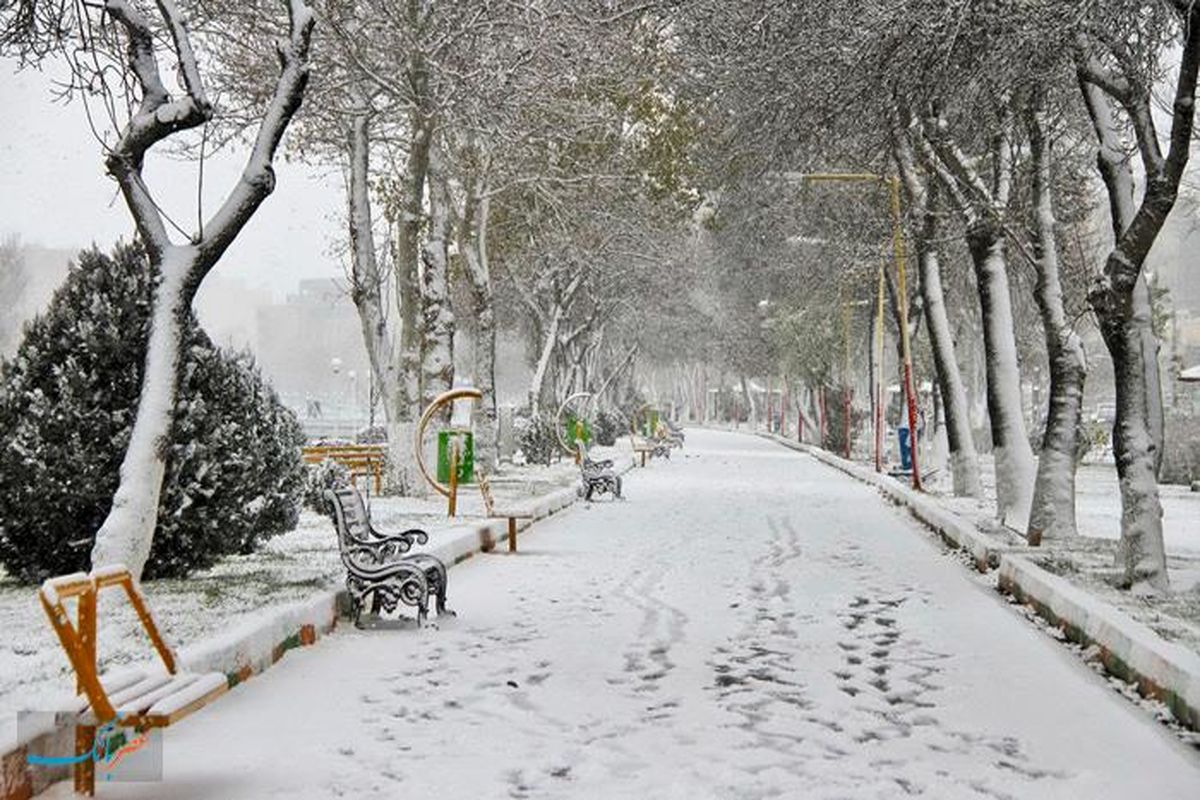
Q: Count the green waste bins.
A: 3